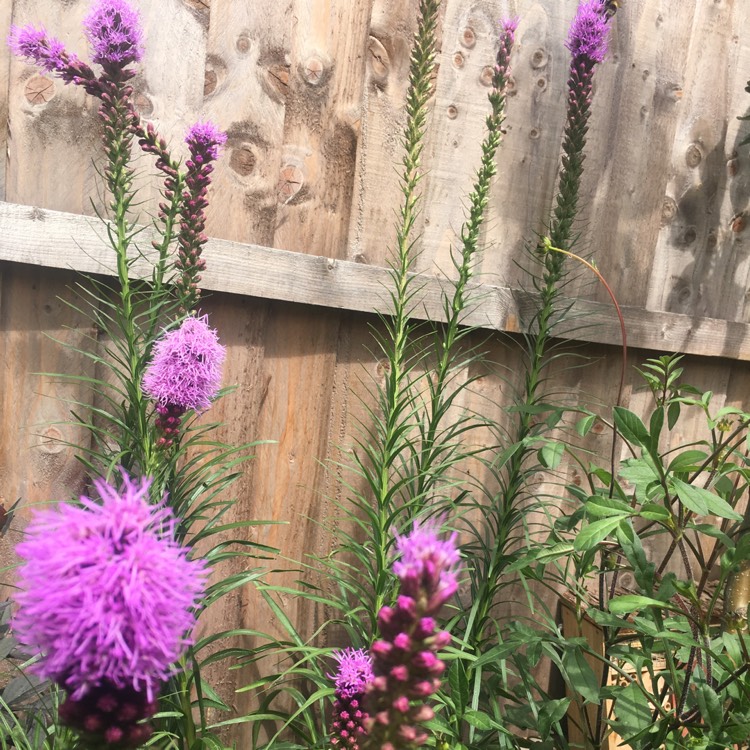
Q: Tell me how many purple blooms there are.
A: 9